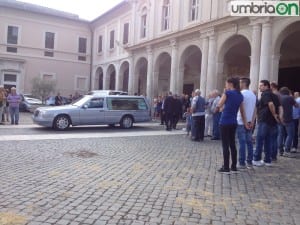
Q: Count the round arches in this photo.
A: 8